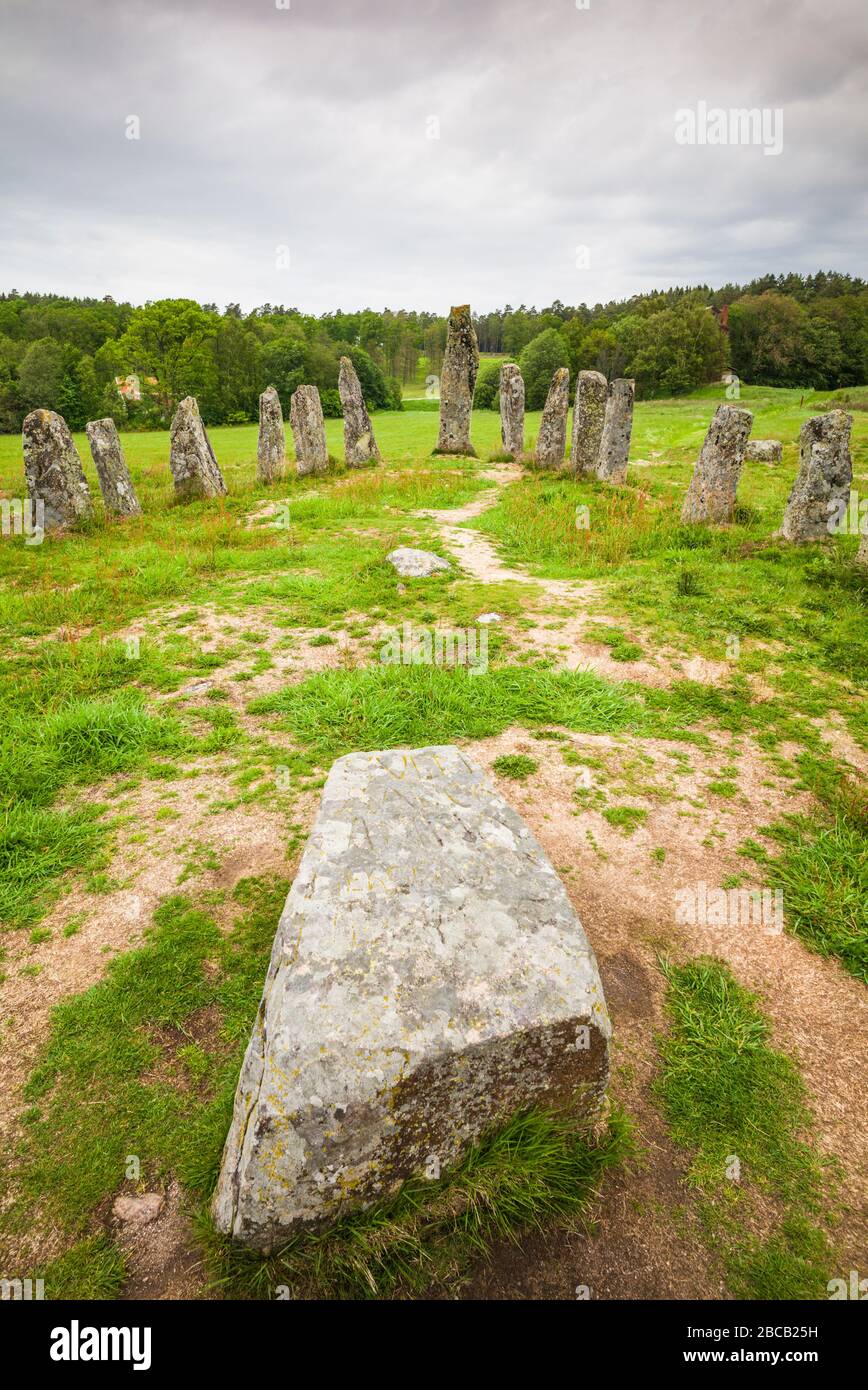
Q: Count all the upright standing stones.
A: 13